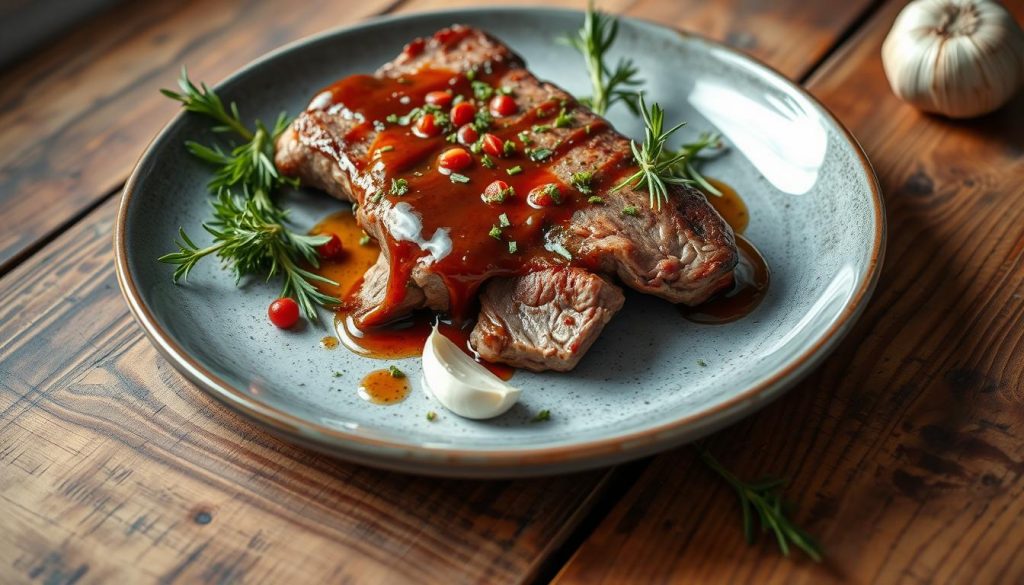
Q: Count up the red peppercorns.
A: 11